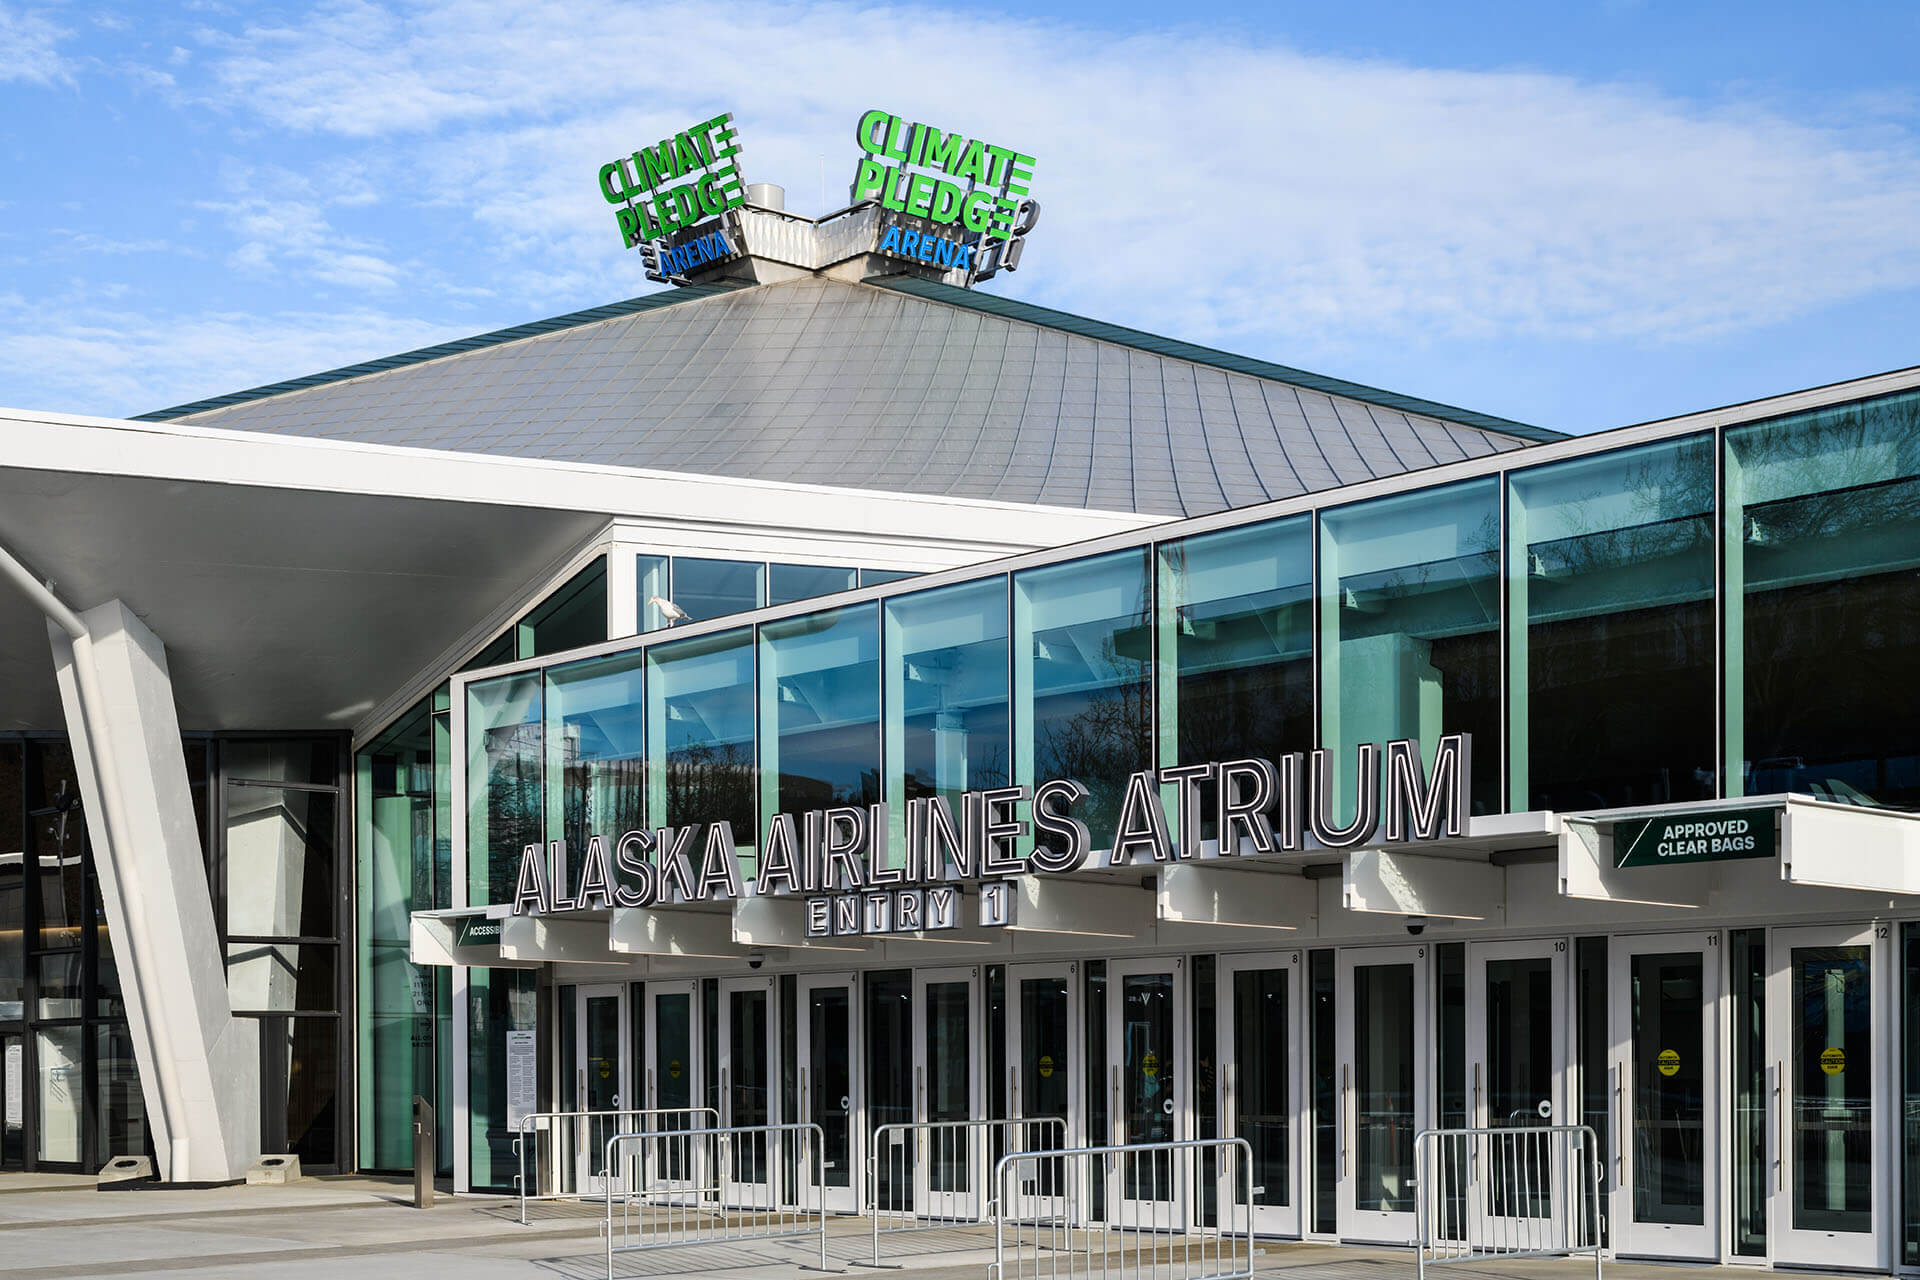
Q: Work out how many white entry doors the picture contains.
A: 12